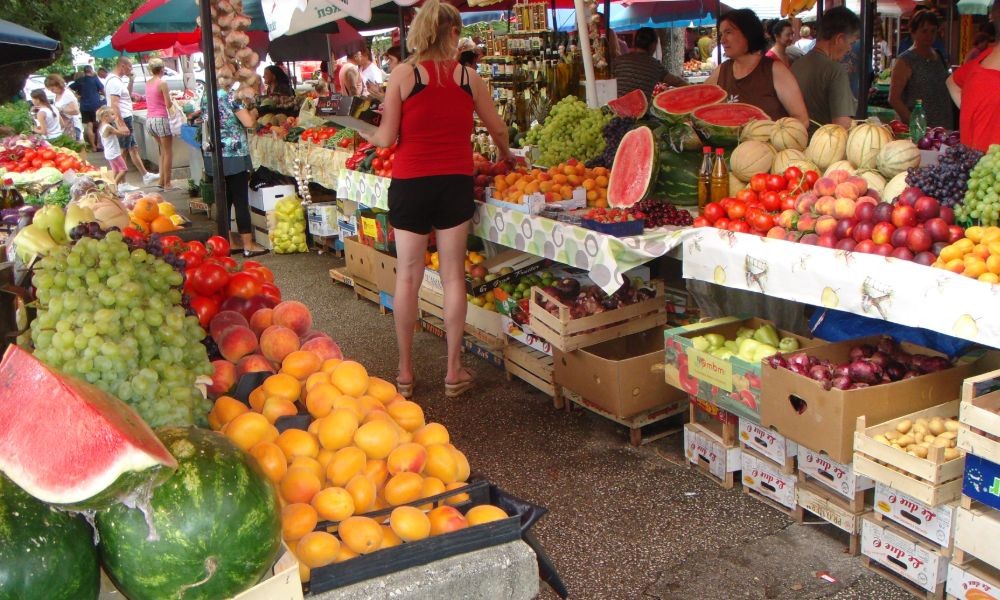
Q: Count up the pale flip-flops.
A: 2